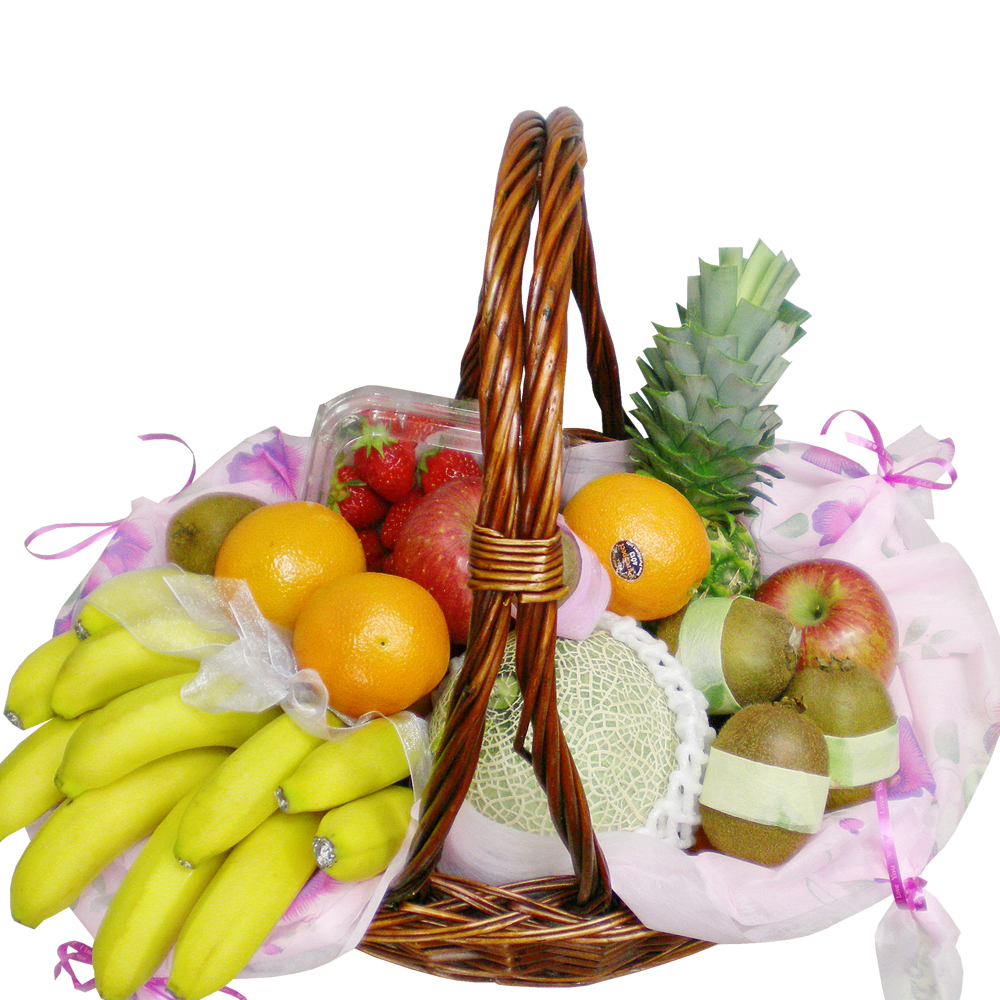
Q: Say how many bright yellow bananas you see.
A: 11